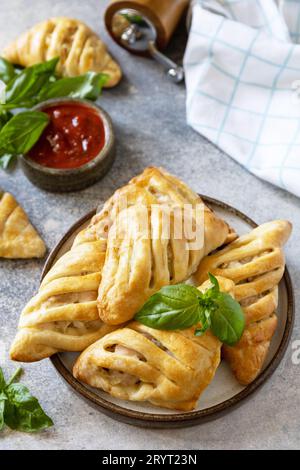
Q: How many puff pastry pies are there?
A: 7